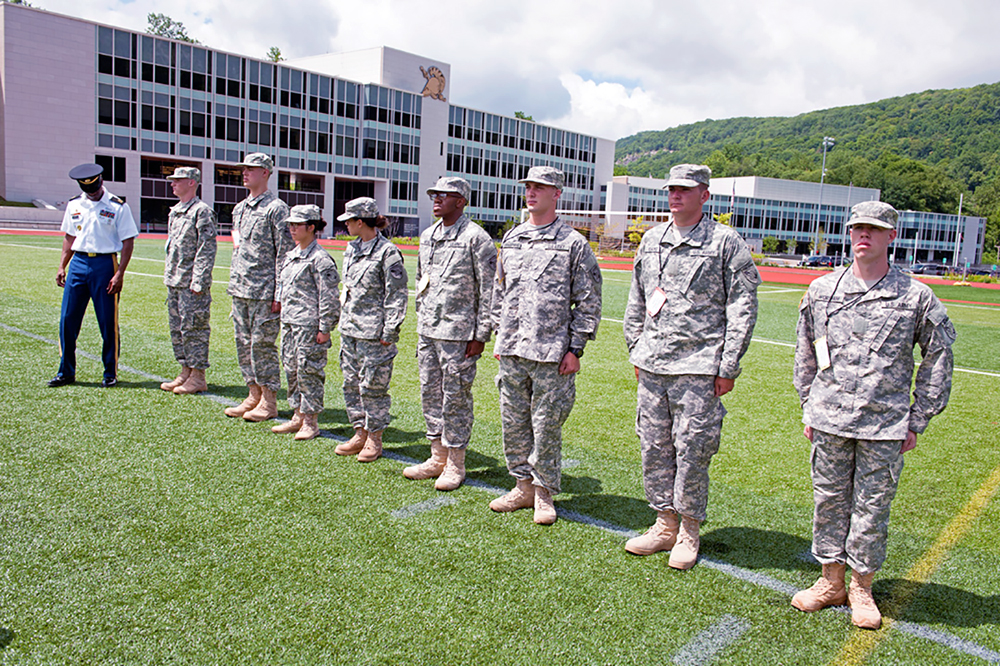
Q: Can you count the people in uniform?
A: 9